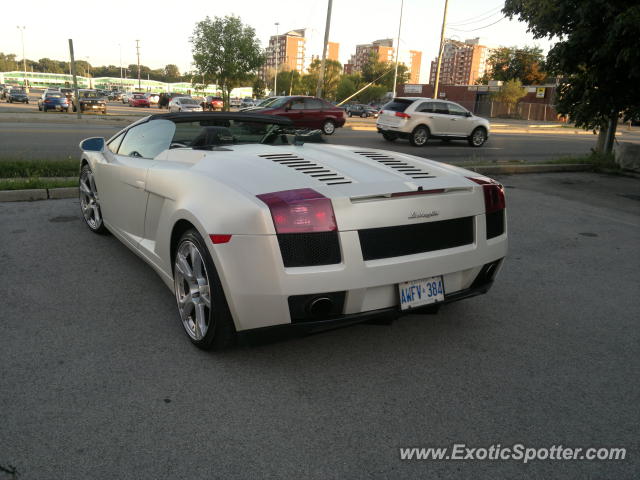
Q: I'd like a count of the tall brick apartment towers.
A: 3